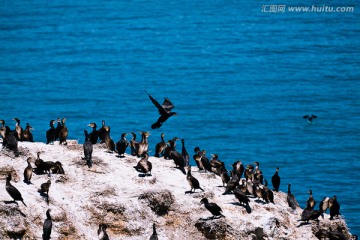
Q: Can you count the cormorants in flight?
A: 2